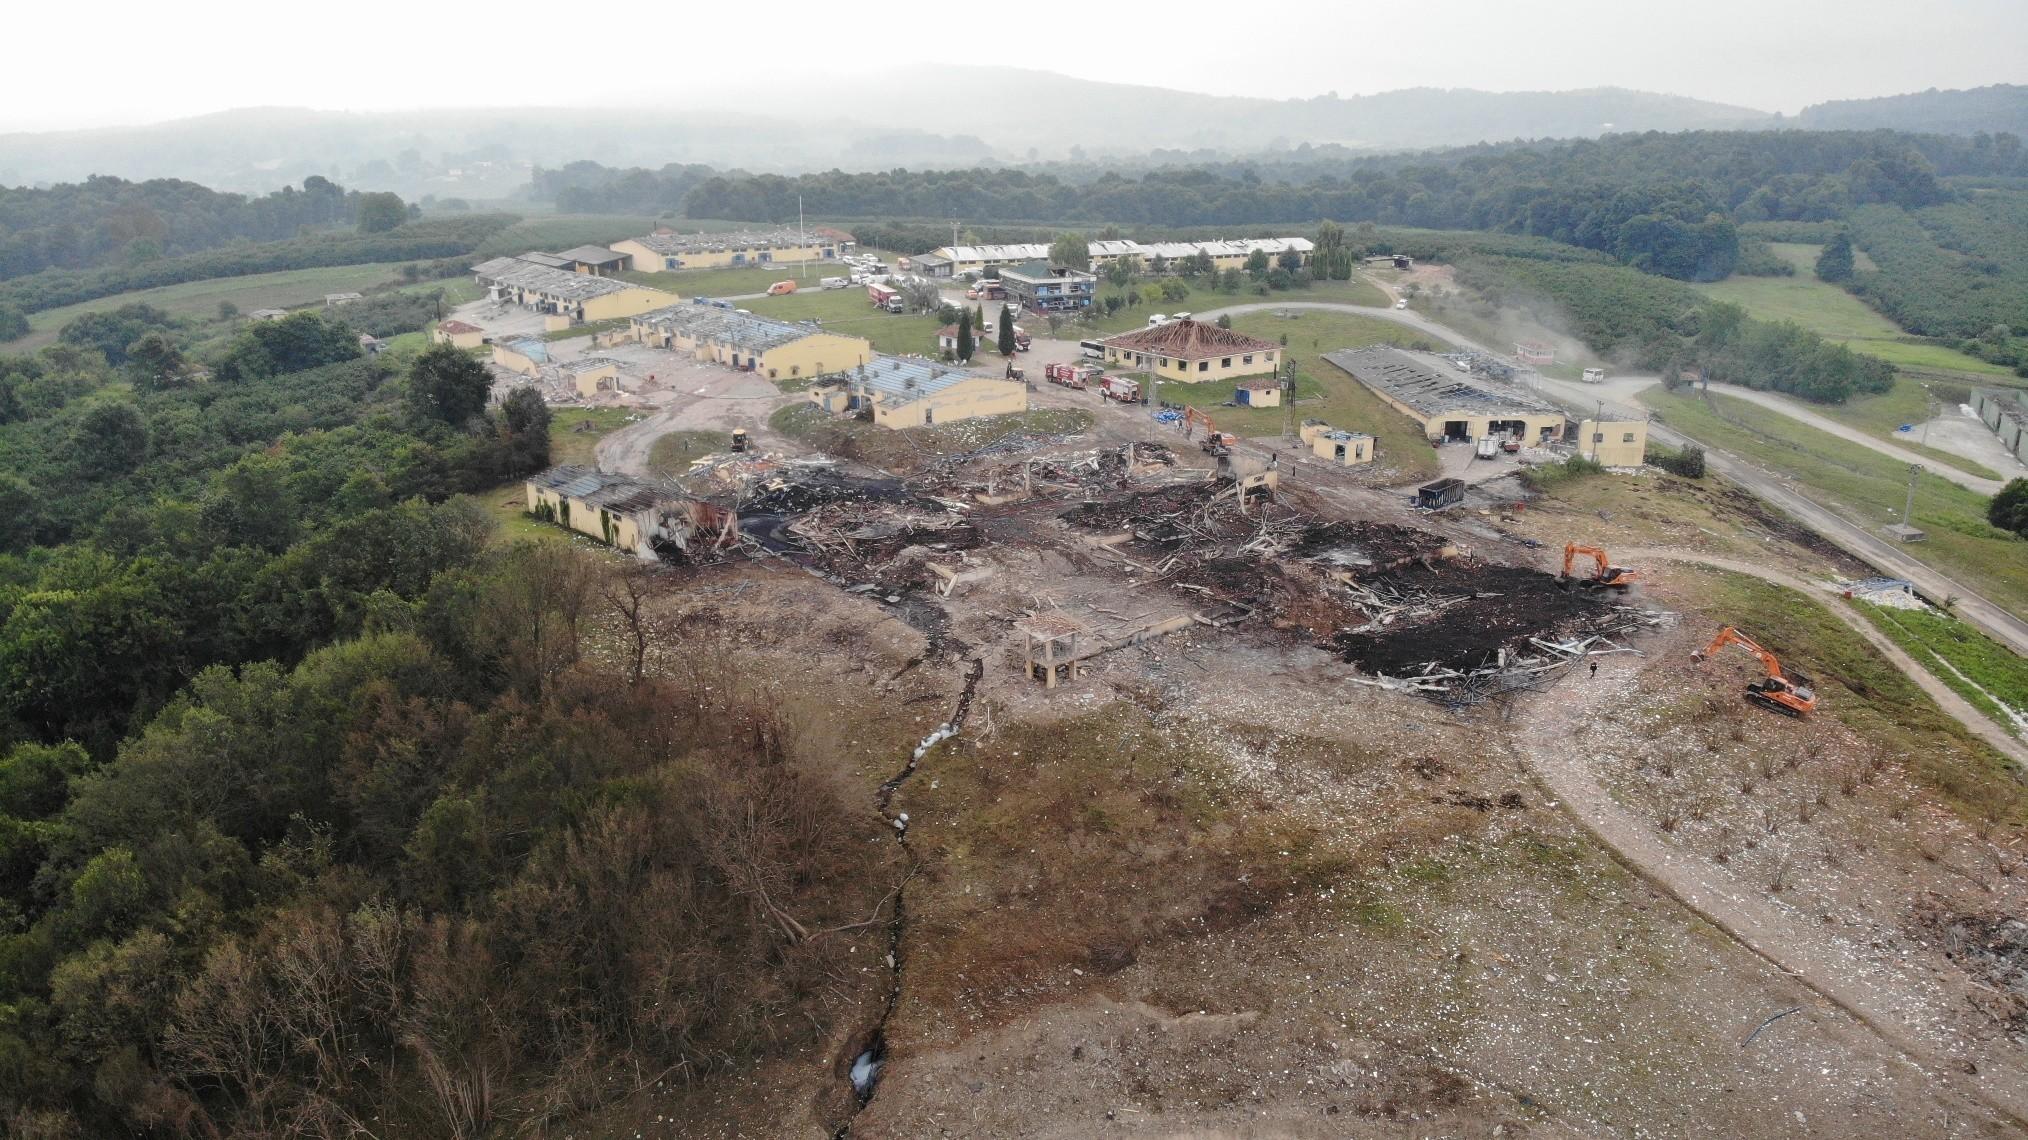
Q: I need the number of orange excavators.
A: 3